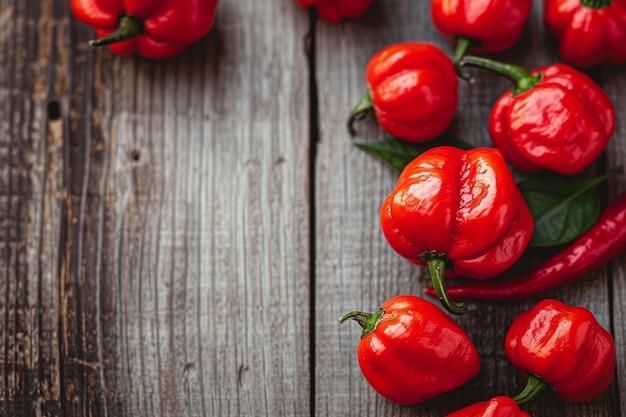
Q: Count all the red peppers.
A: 11